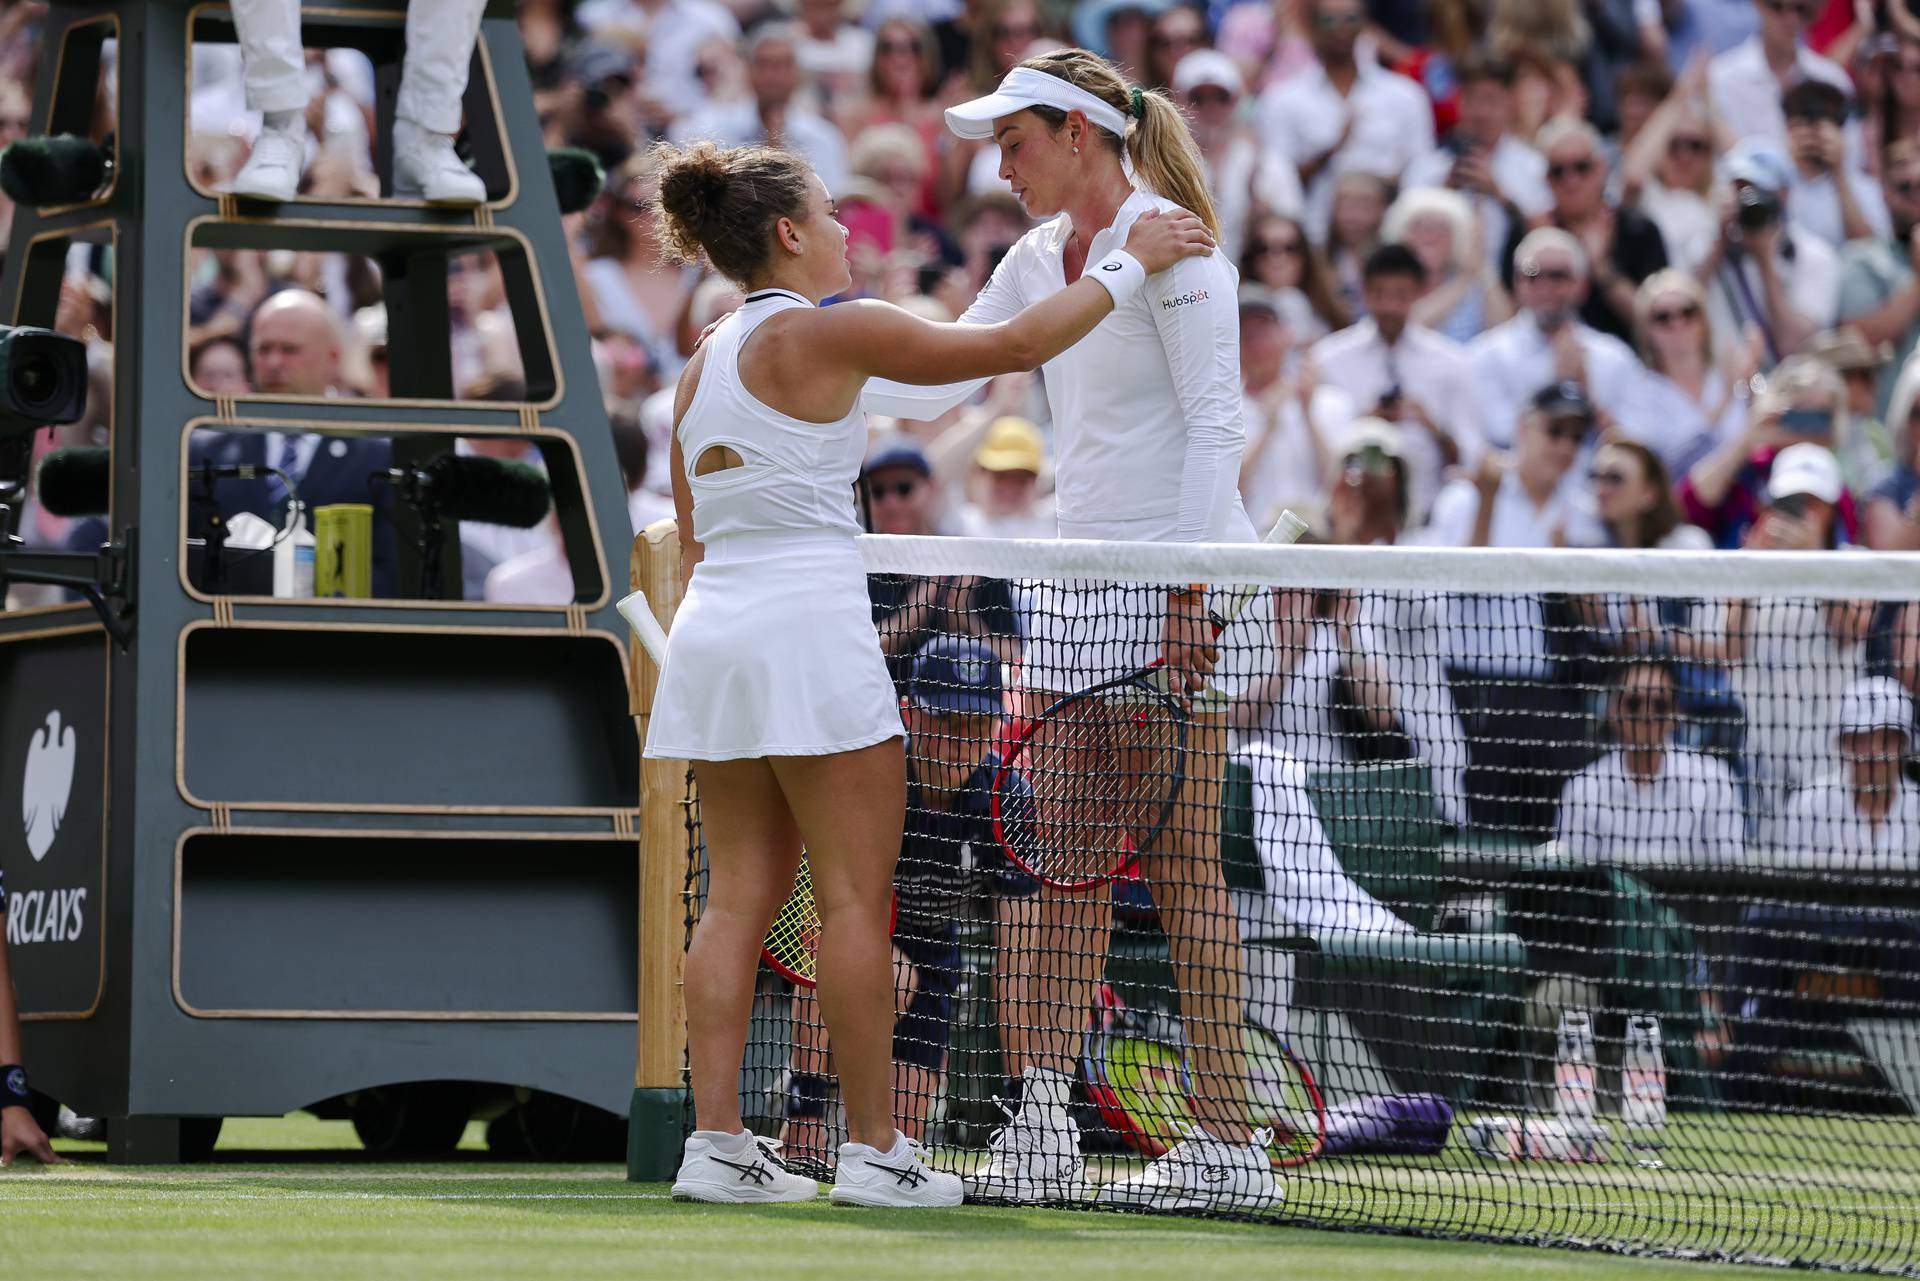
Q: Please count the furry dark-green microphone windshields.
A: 4